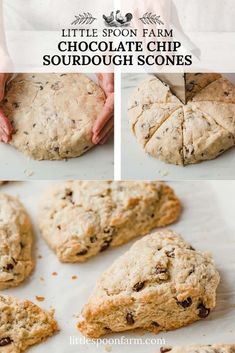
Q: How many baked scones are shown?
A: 5